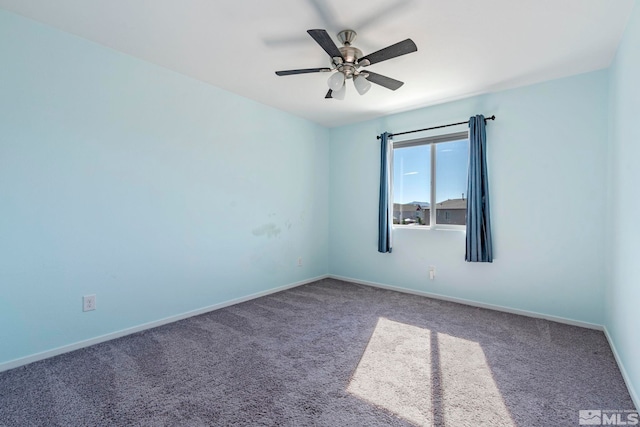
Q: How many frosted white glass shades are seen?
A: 3